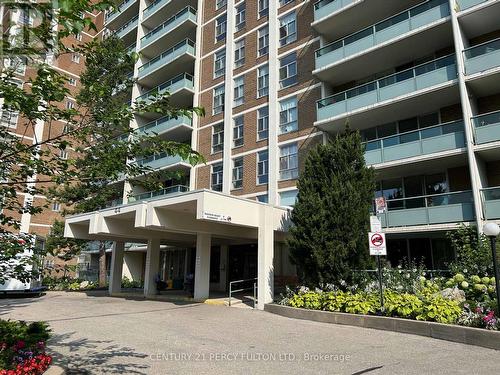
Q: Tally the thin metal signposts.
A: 1